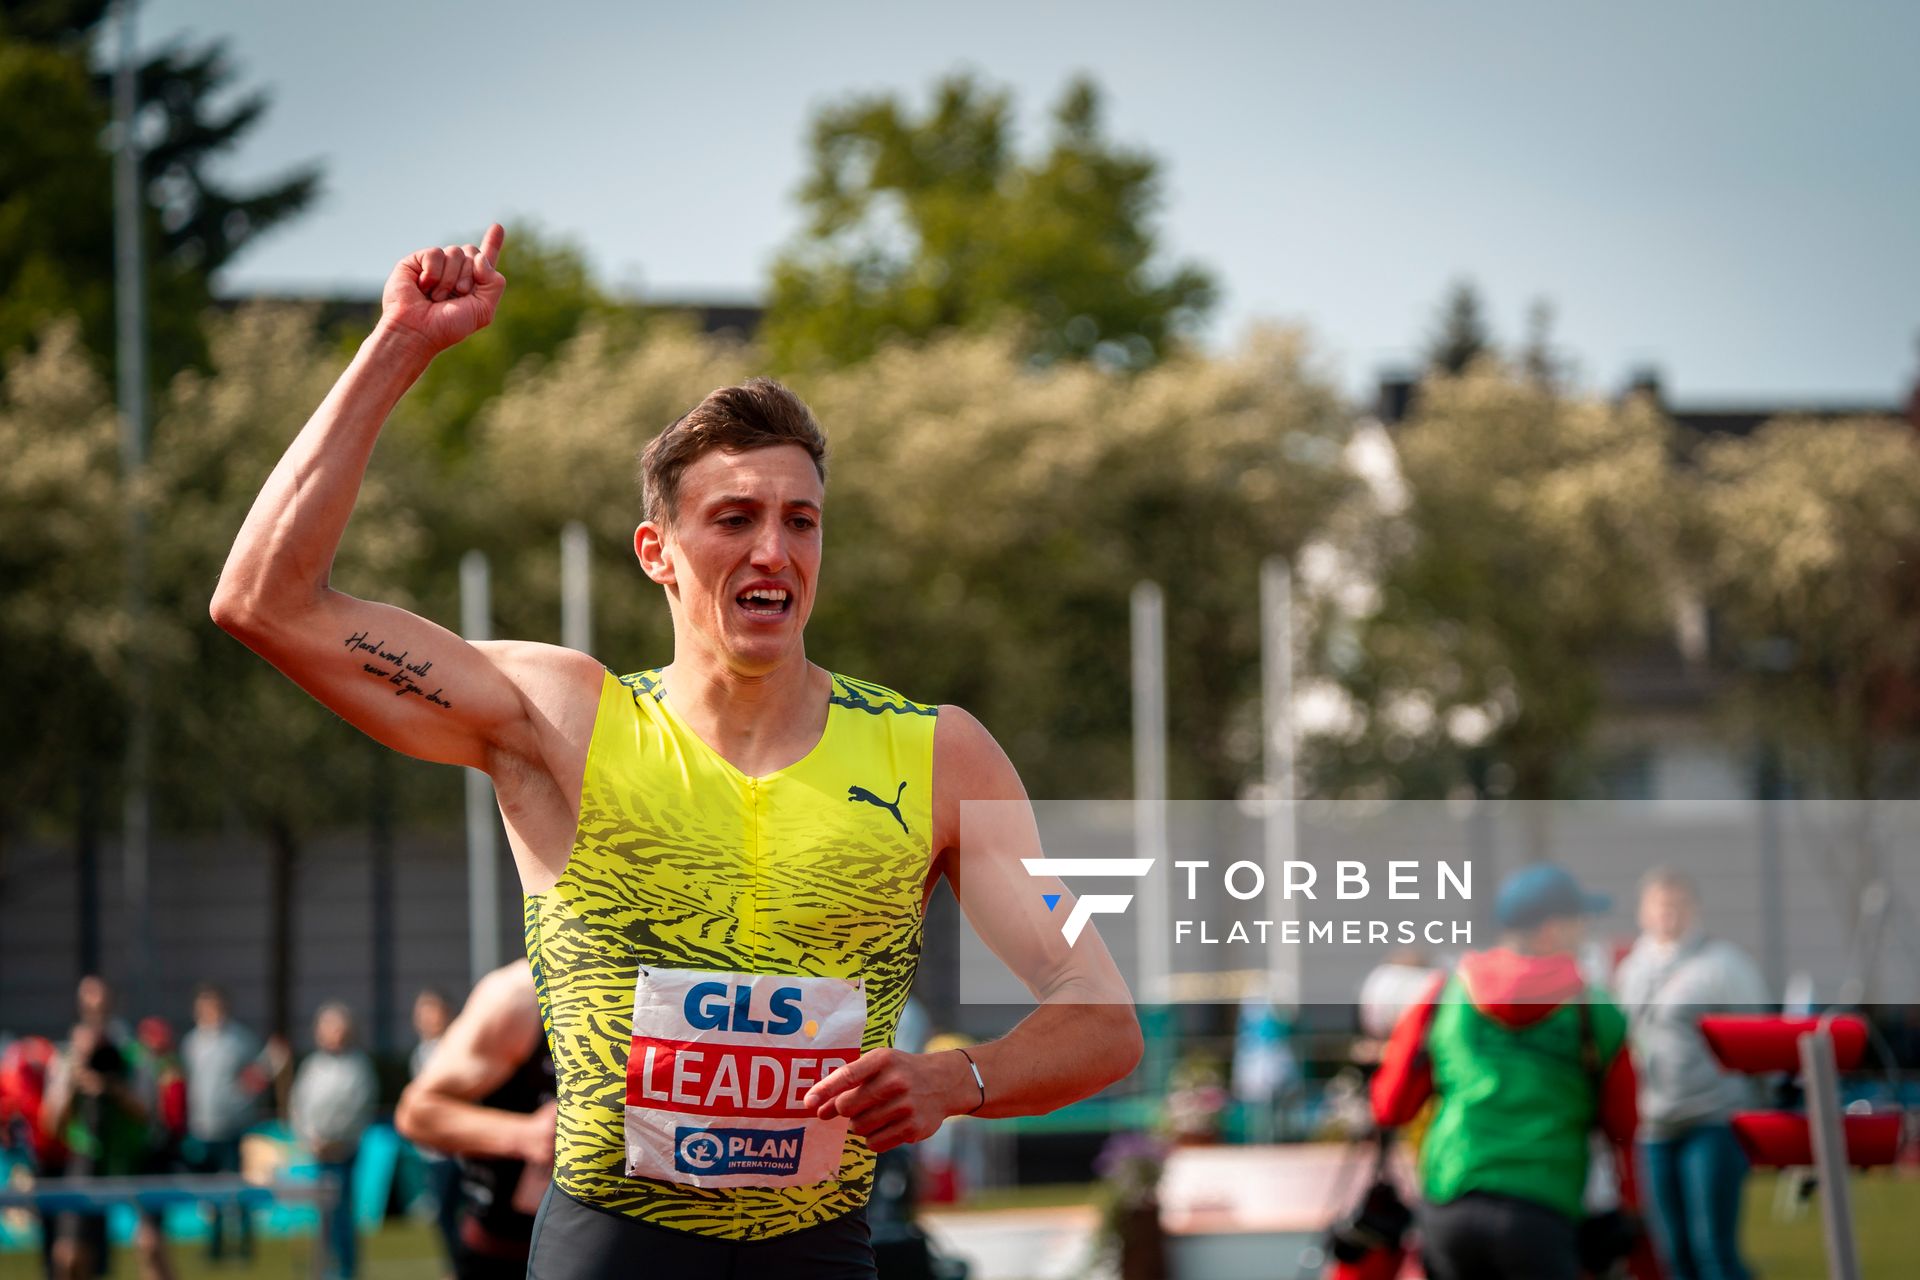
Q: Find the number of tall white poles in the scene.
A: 4